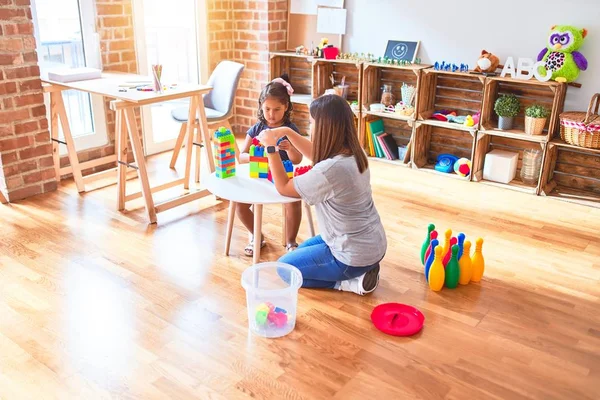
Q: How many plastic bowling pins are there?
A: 10